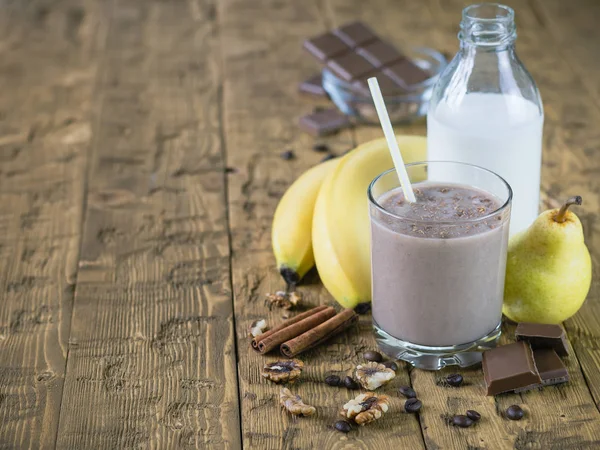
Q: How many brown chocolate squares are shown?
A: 11